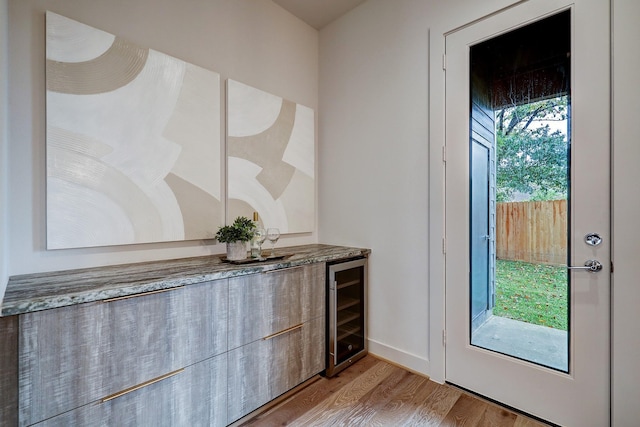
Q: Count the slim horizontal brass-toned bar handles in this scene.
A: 4